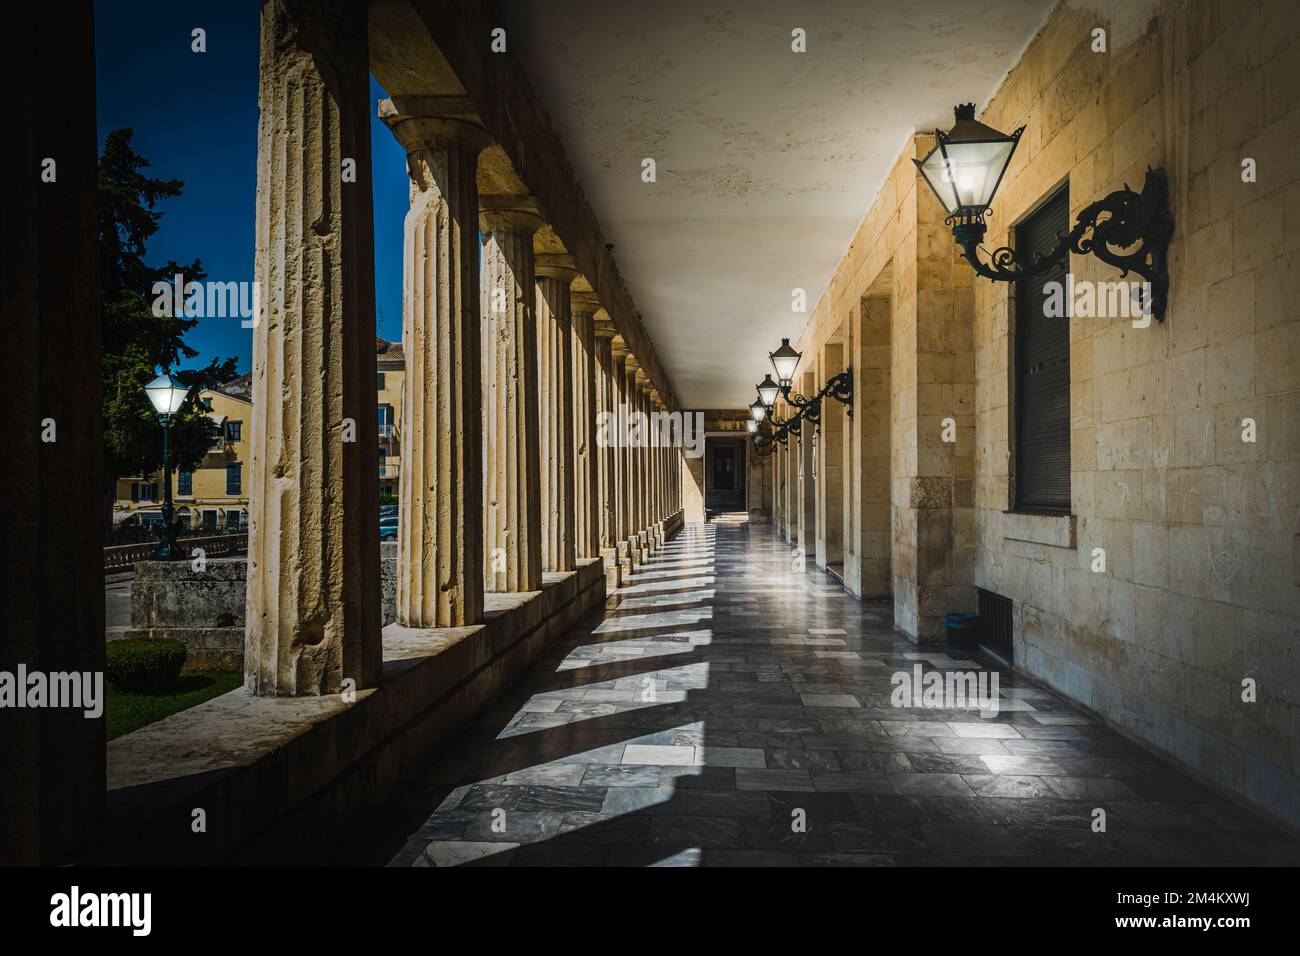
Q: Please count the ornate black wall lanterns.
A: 5